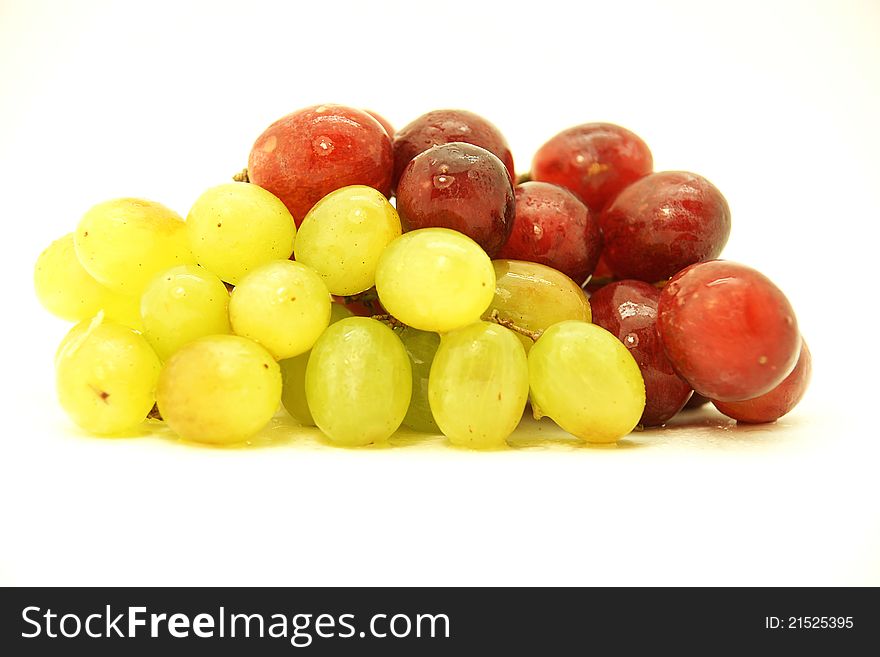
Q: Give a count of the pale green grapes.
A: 15